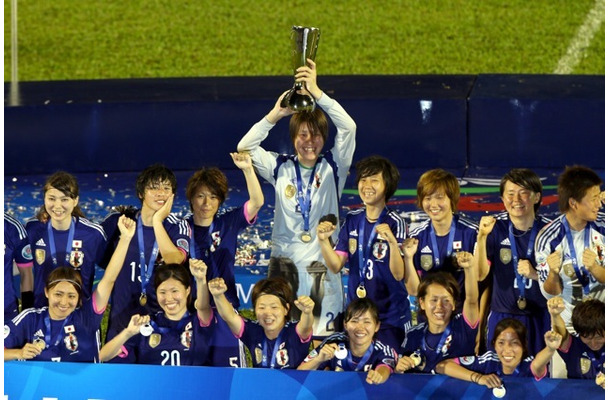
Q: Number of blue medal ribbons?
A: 15